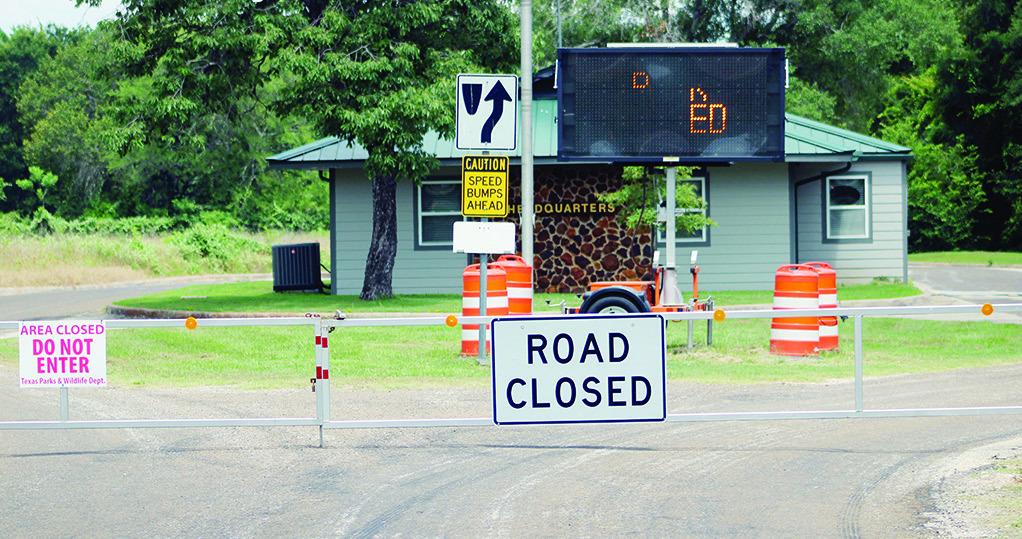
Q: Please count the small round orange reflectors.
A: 4